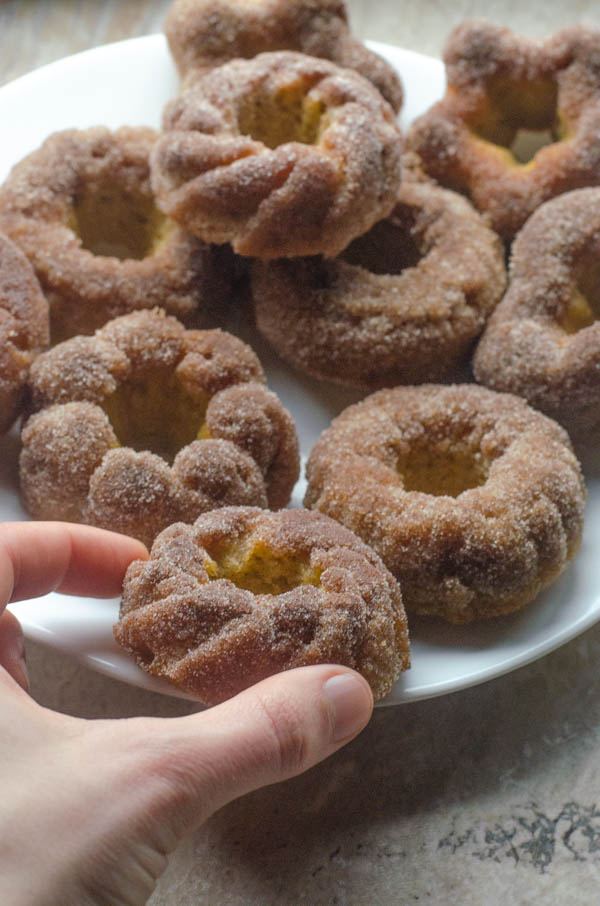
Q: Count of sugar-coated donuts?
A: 10